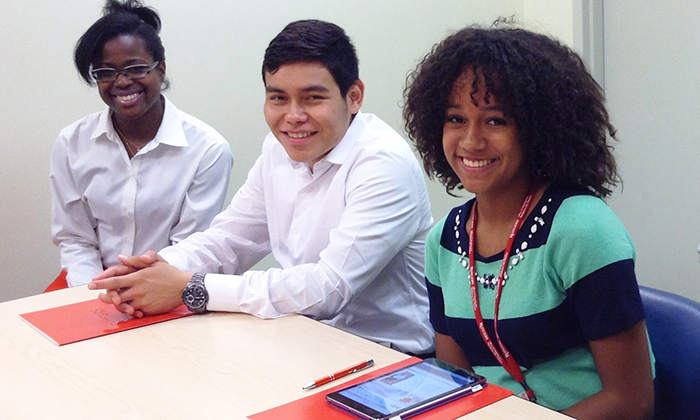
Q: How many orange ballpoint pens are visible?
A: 1